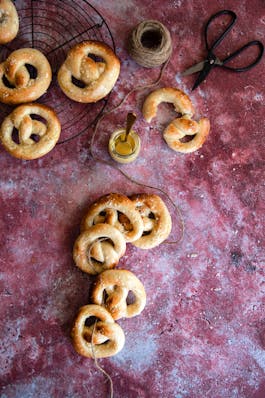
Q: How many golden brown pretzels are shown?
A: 10